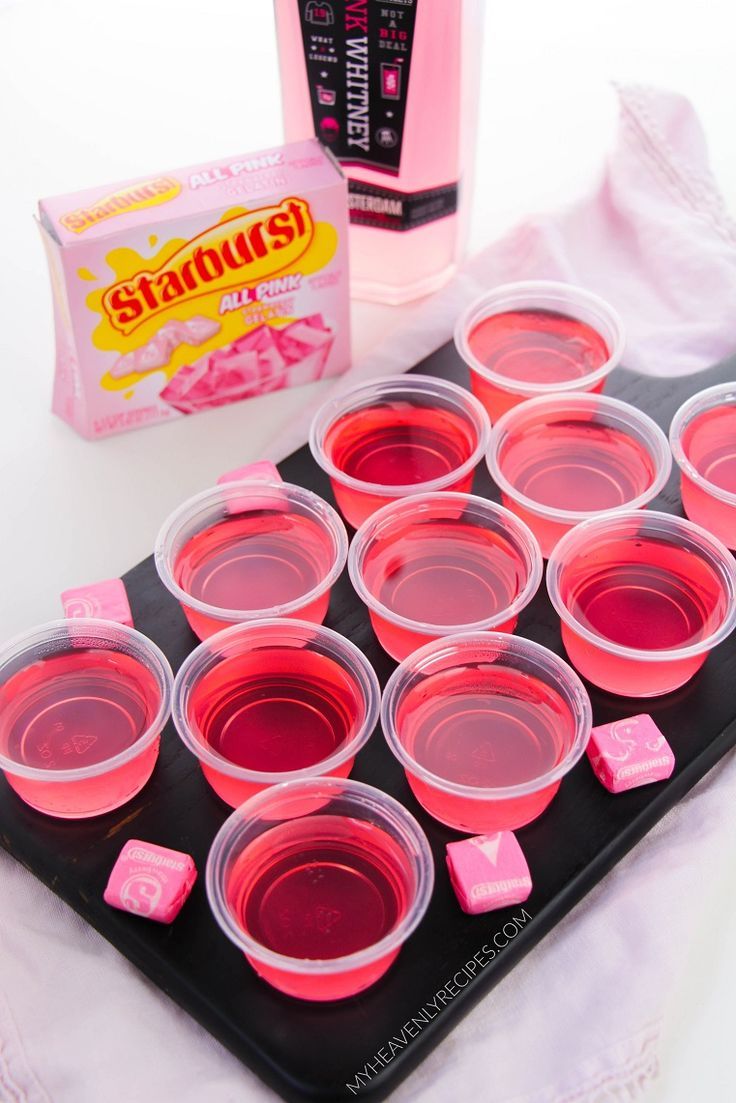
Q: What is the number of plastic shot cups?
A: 11